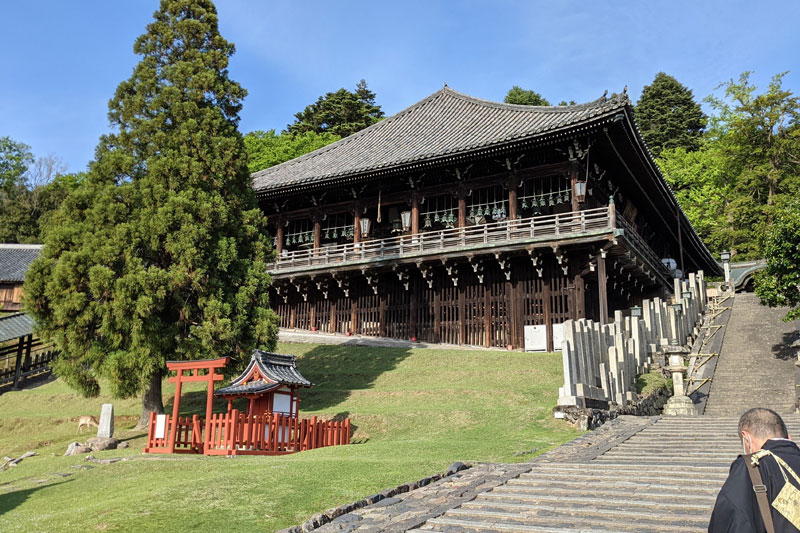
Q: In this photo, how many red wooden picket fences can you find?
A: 1